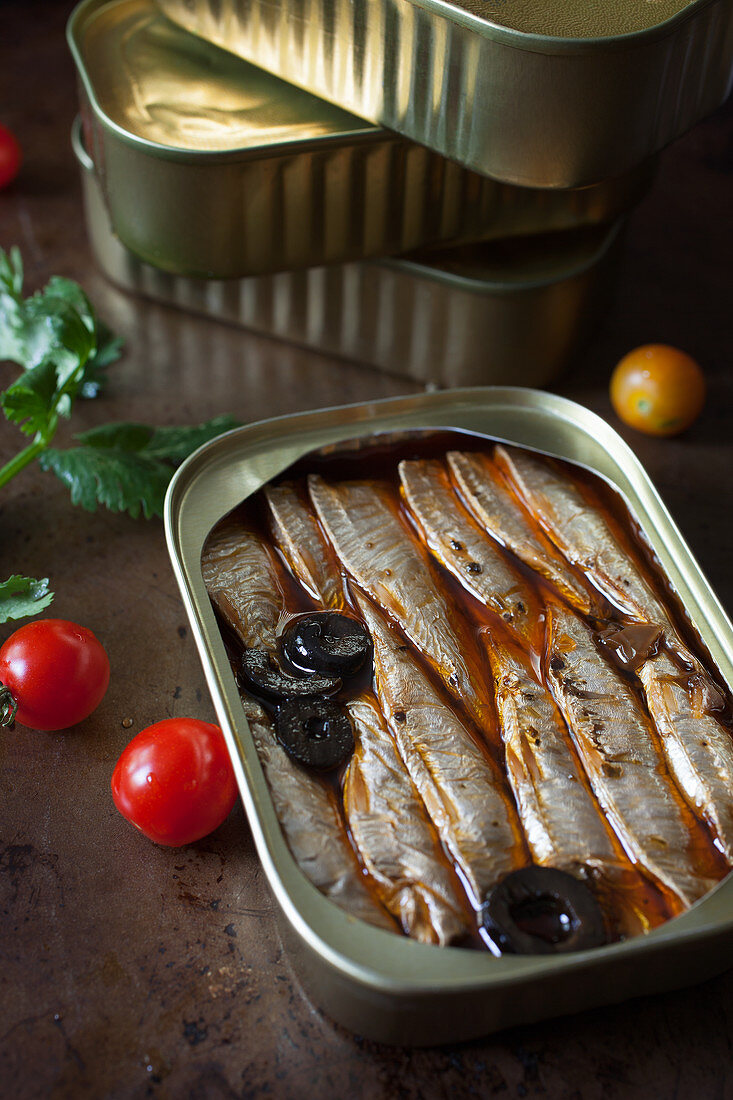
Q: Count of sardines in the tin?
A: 12